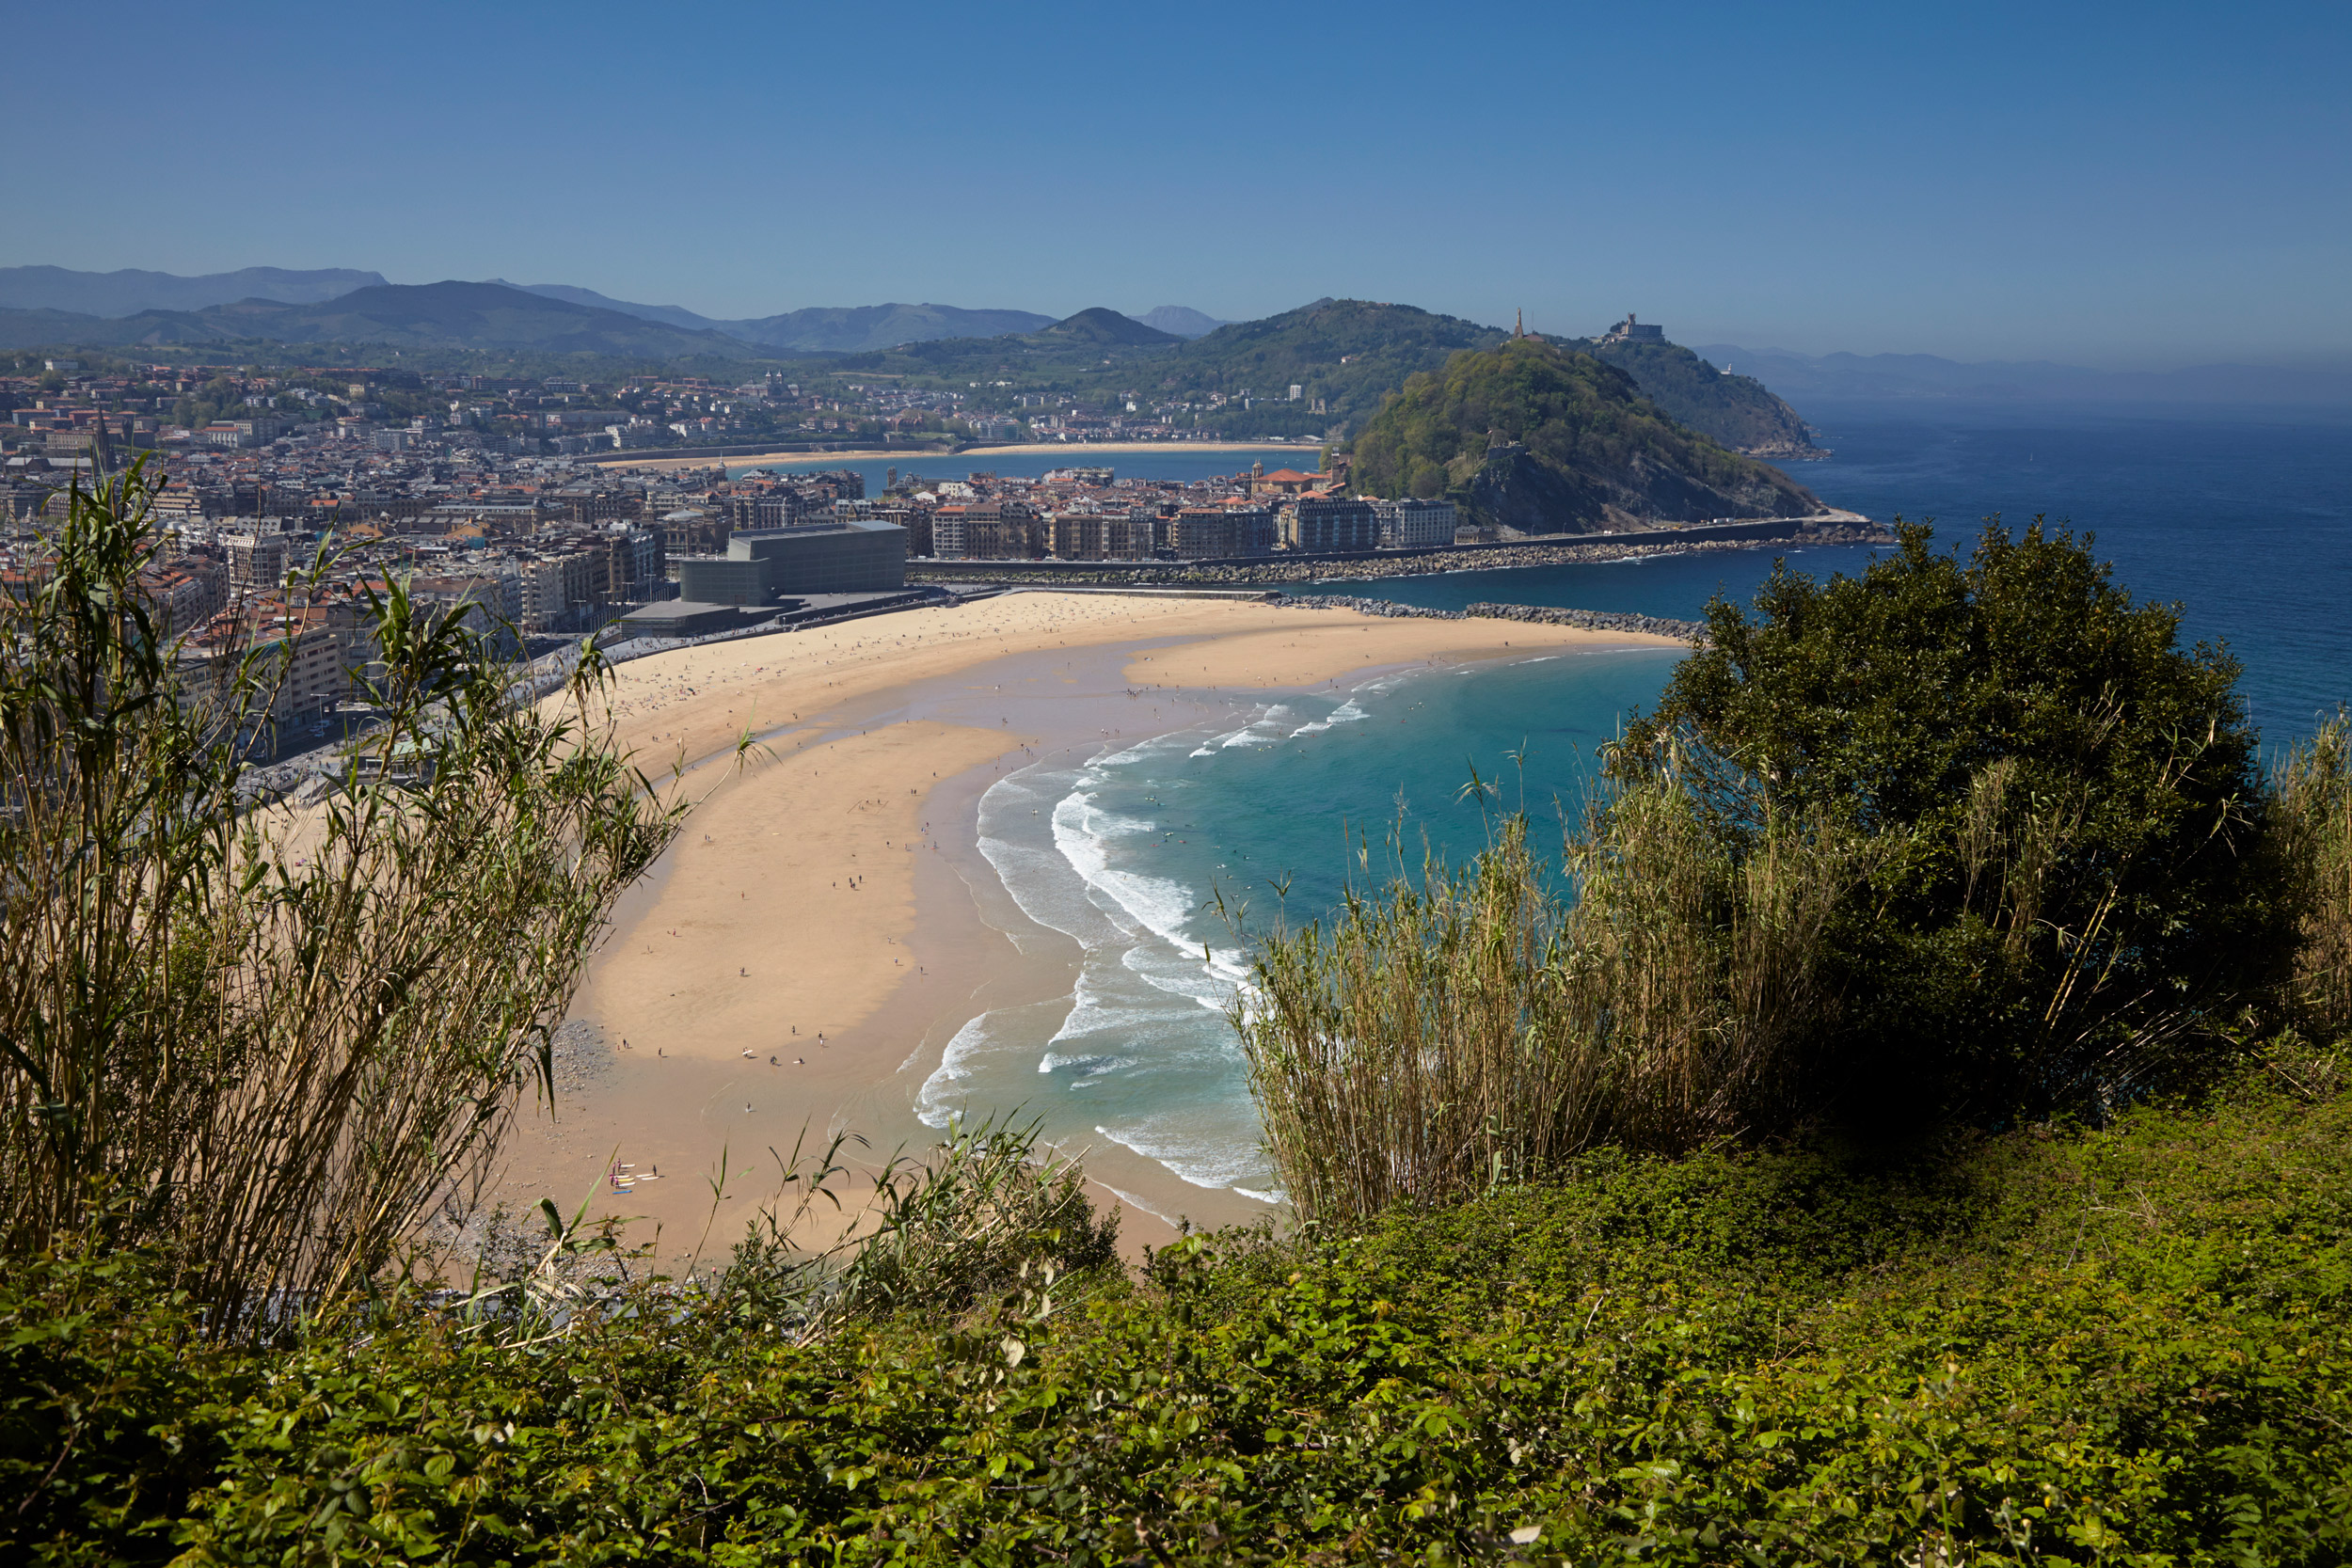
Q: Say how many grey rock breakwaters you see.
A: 2